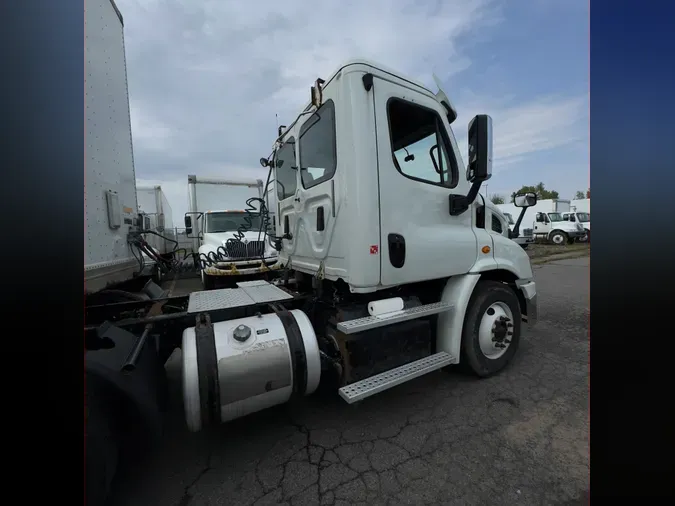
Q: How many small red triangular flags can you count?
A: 0